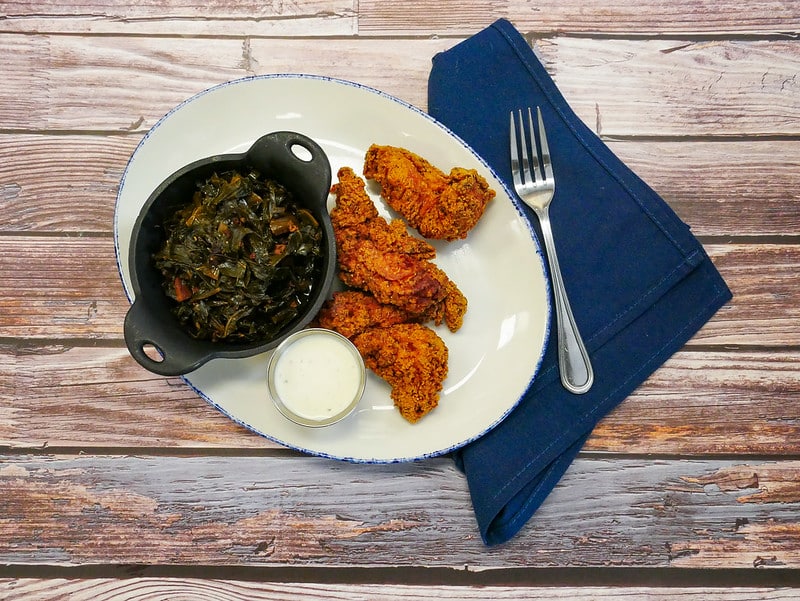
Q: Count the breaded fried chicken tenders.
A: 4